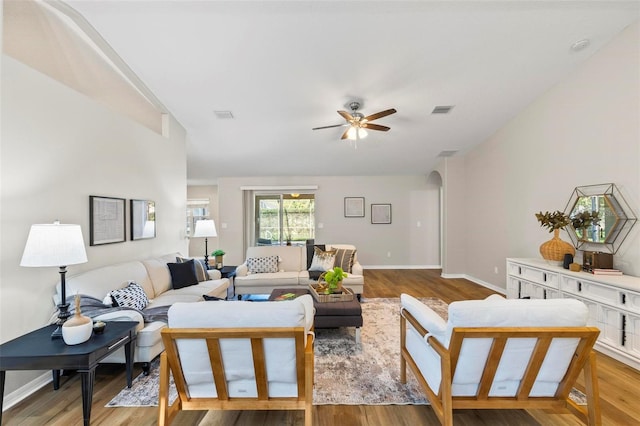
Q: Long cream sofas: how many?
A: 2